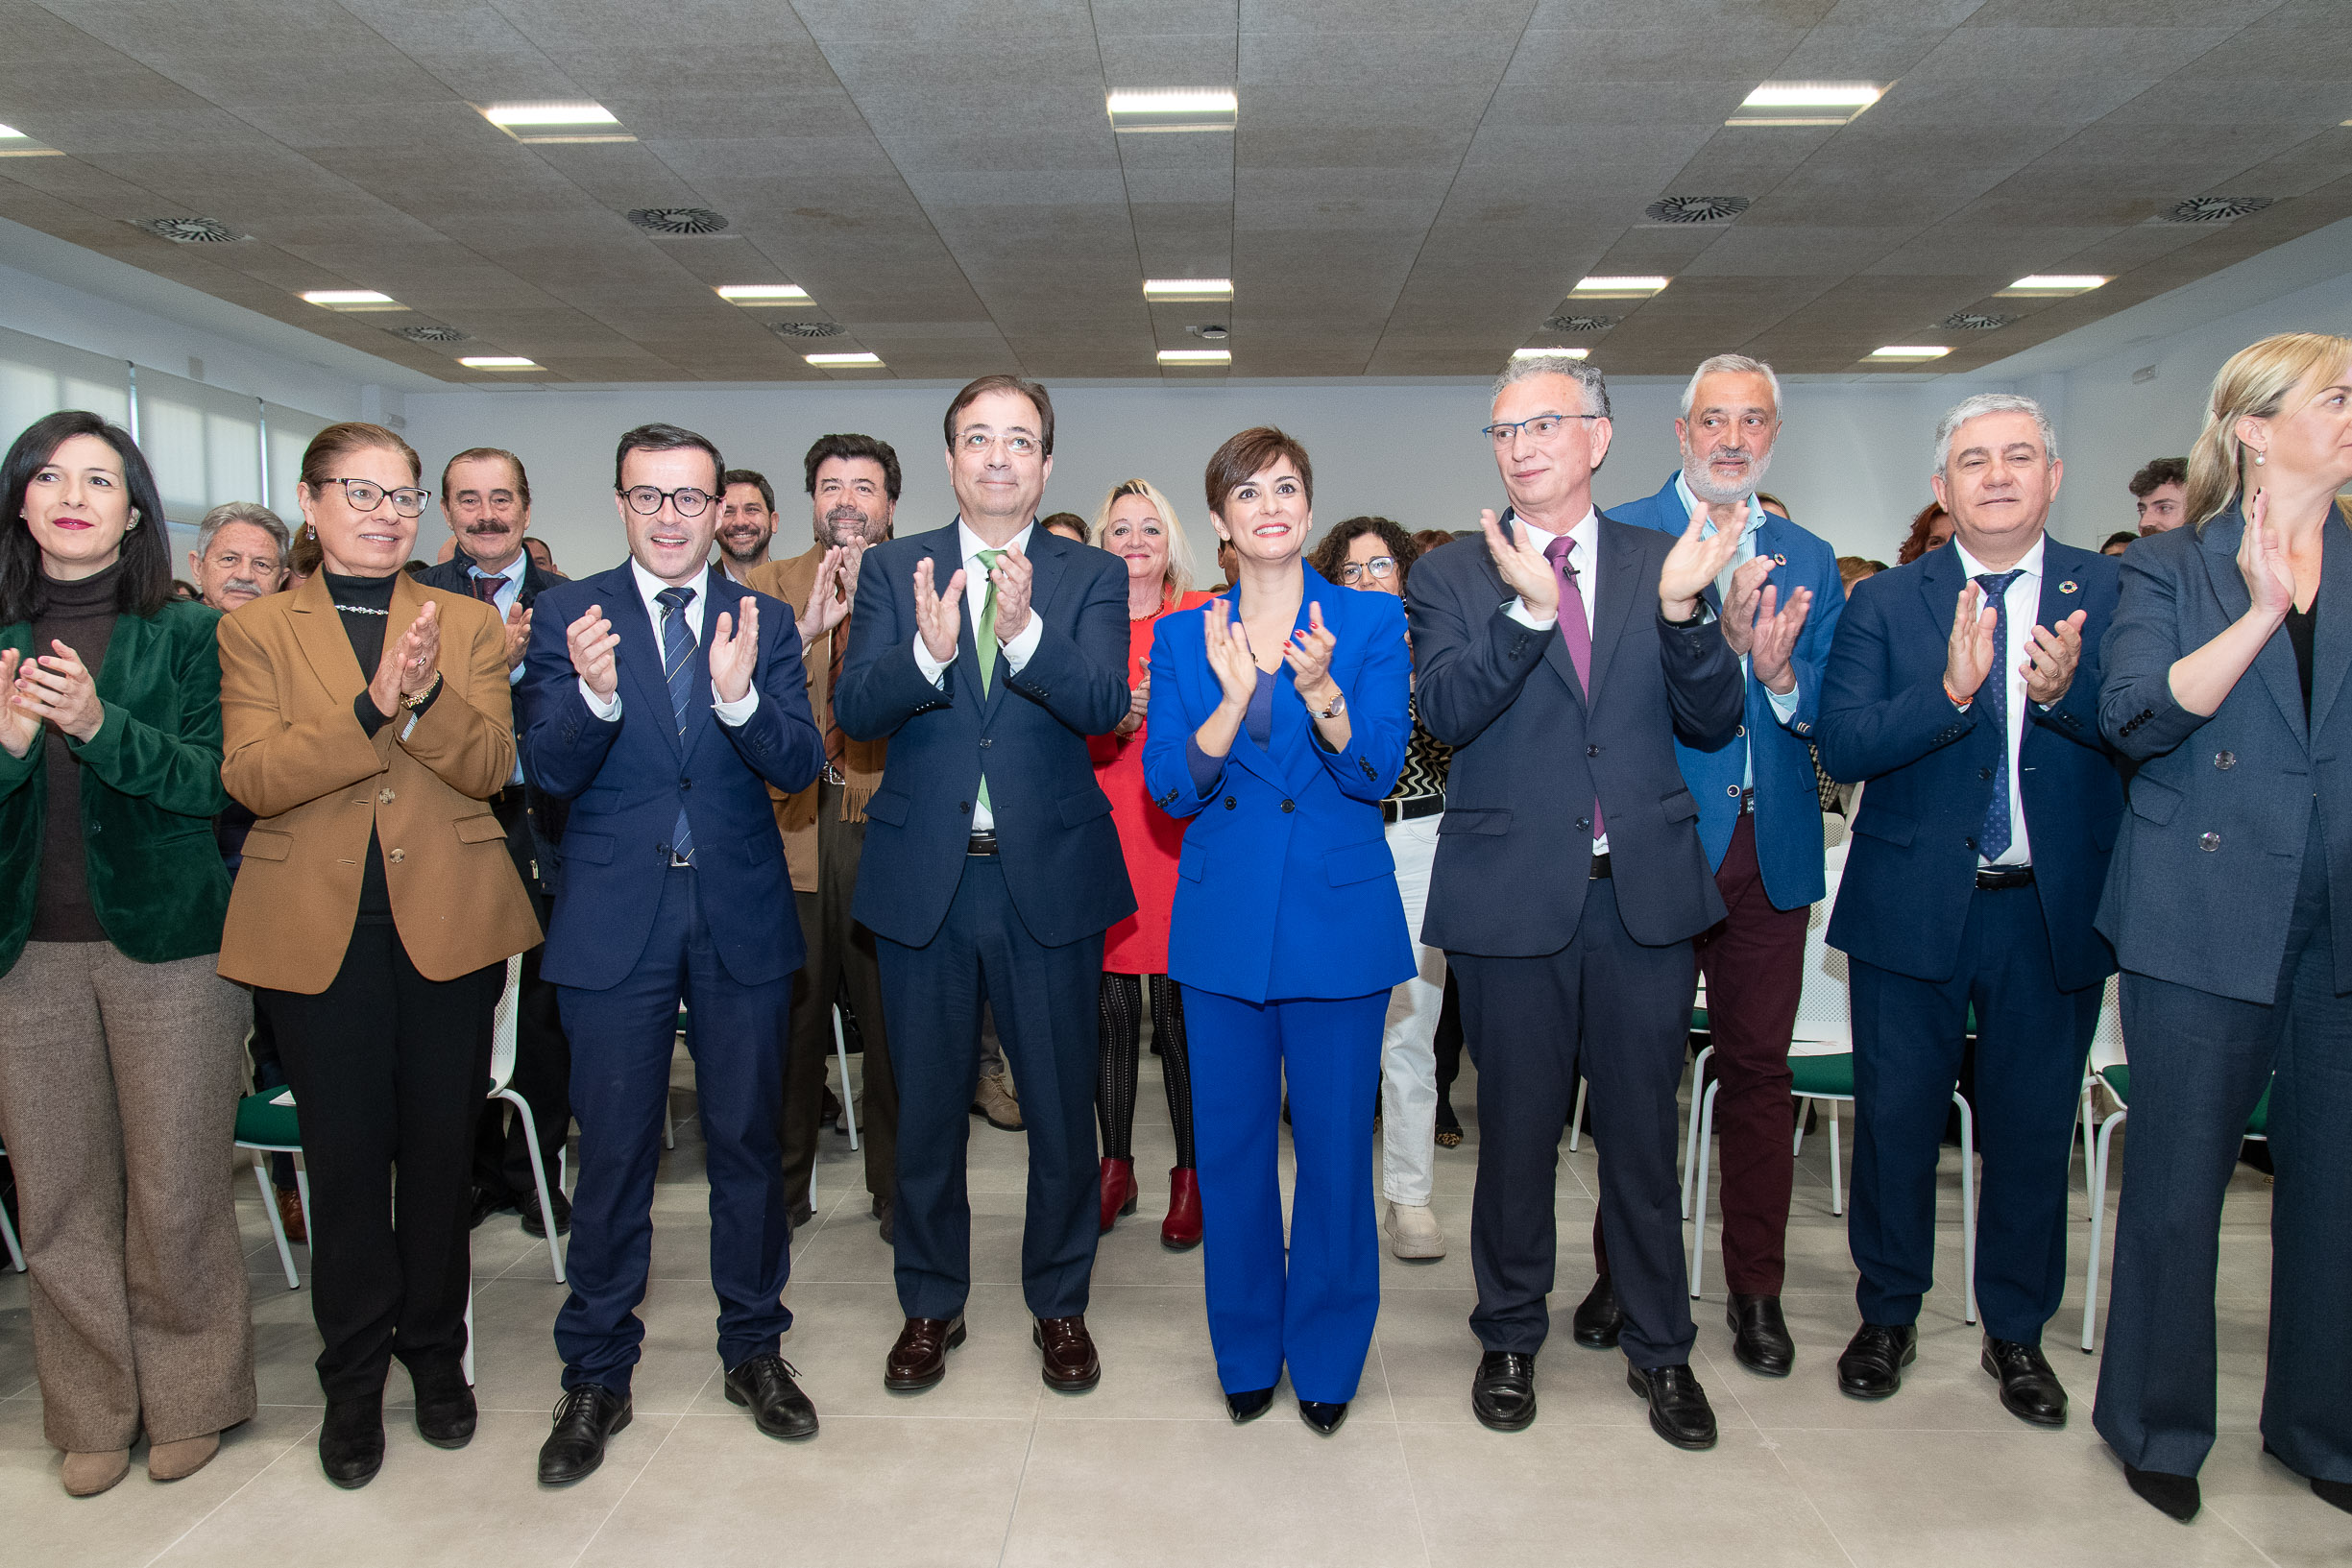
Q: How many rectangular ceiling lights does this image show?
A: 14